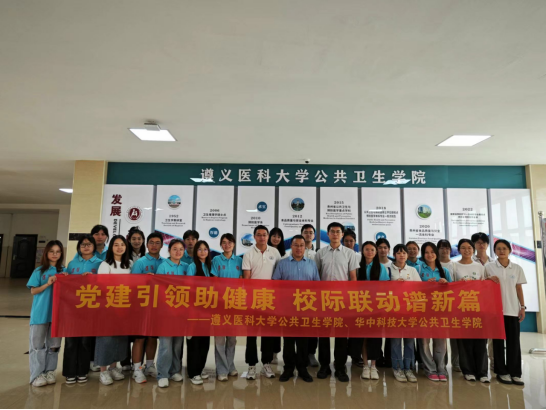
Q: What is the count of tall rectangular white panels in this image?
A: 10